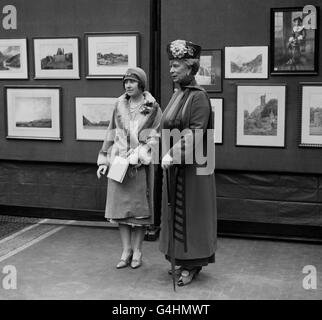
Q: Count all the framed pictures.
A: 11